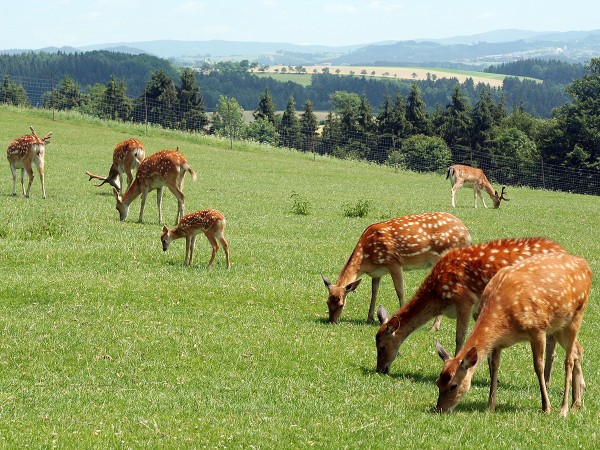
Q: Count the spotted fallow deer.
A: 8